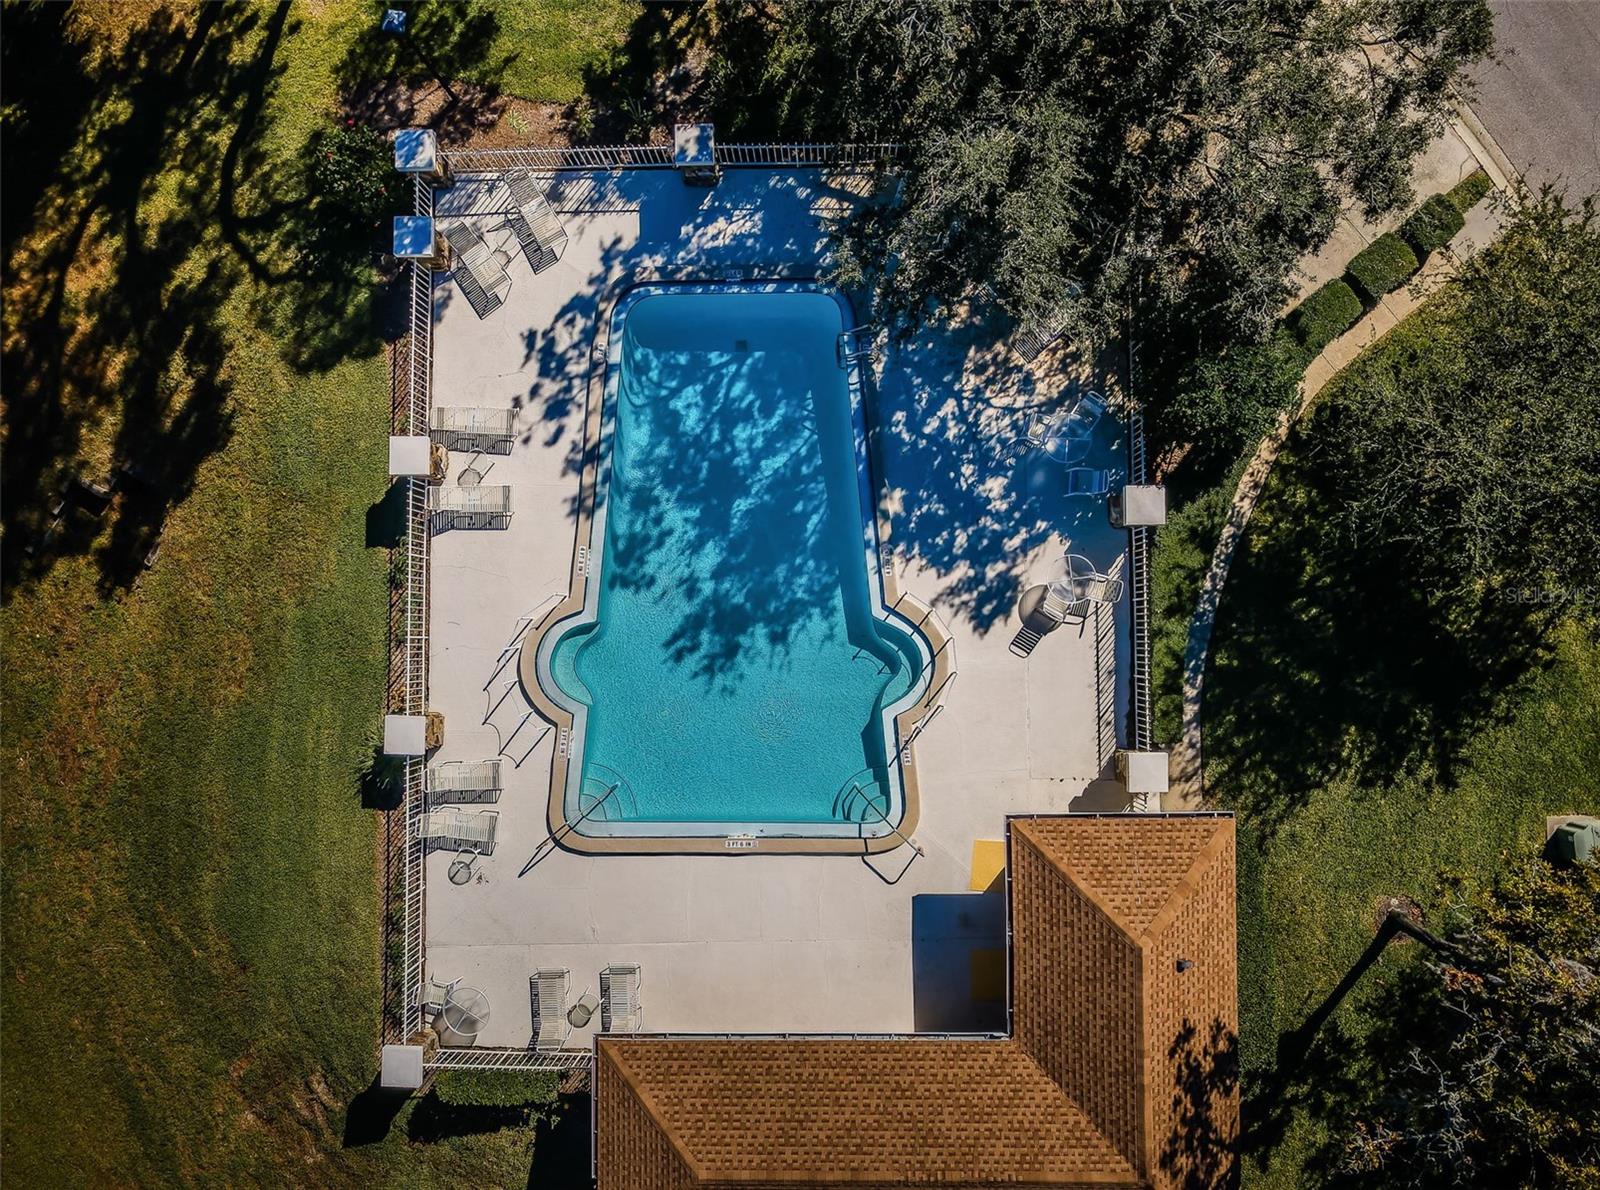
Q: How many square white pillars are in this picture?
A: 8